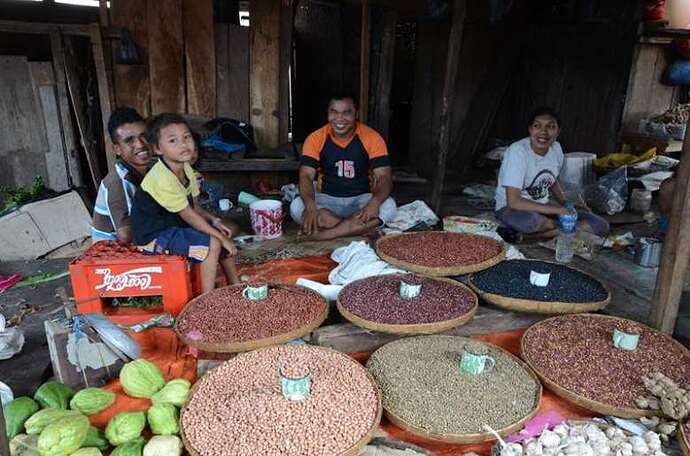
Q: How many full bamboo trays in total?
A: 7